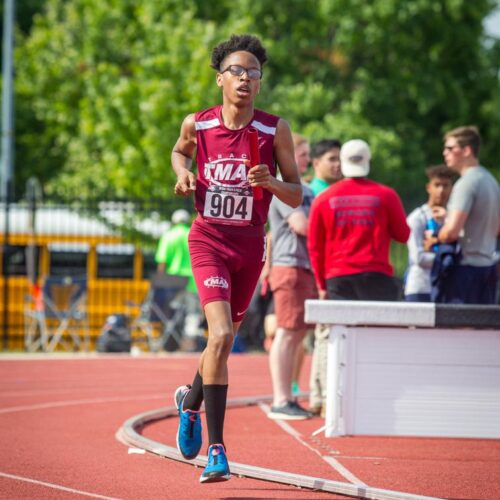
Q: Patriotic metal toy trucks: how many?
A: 0